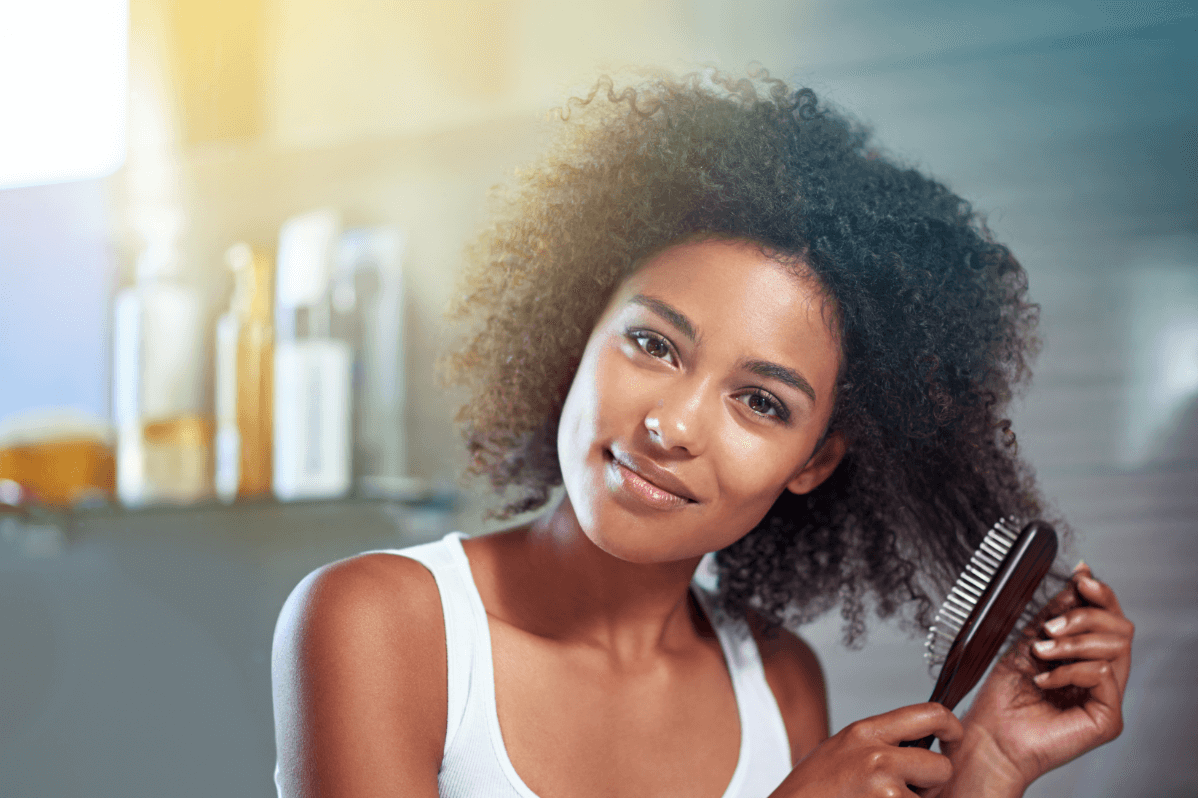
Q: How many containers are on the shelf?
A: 5